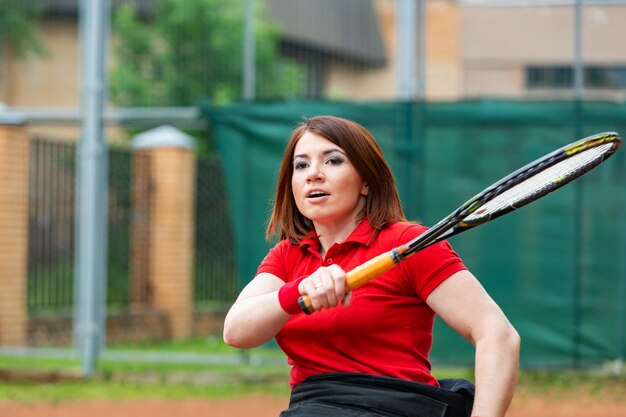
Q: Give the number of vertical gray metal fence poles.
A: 4